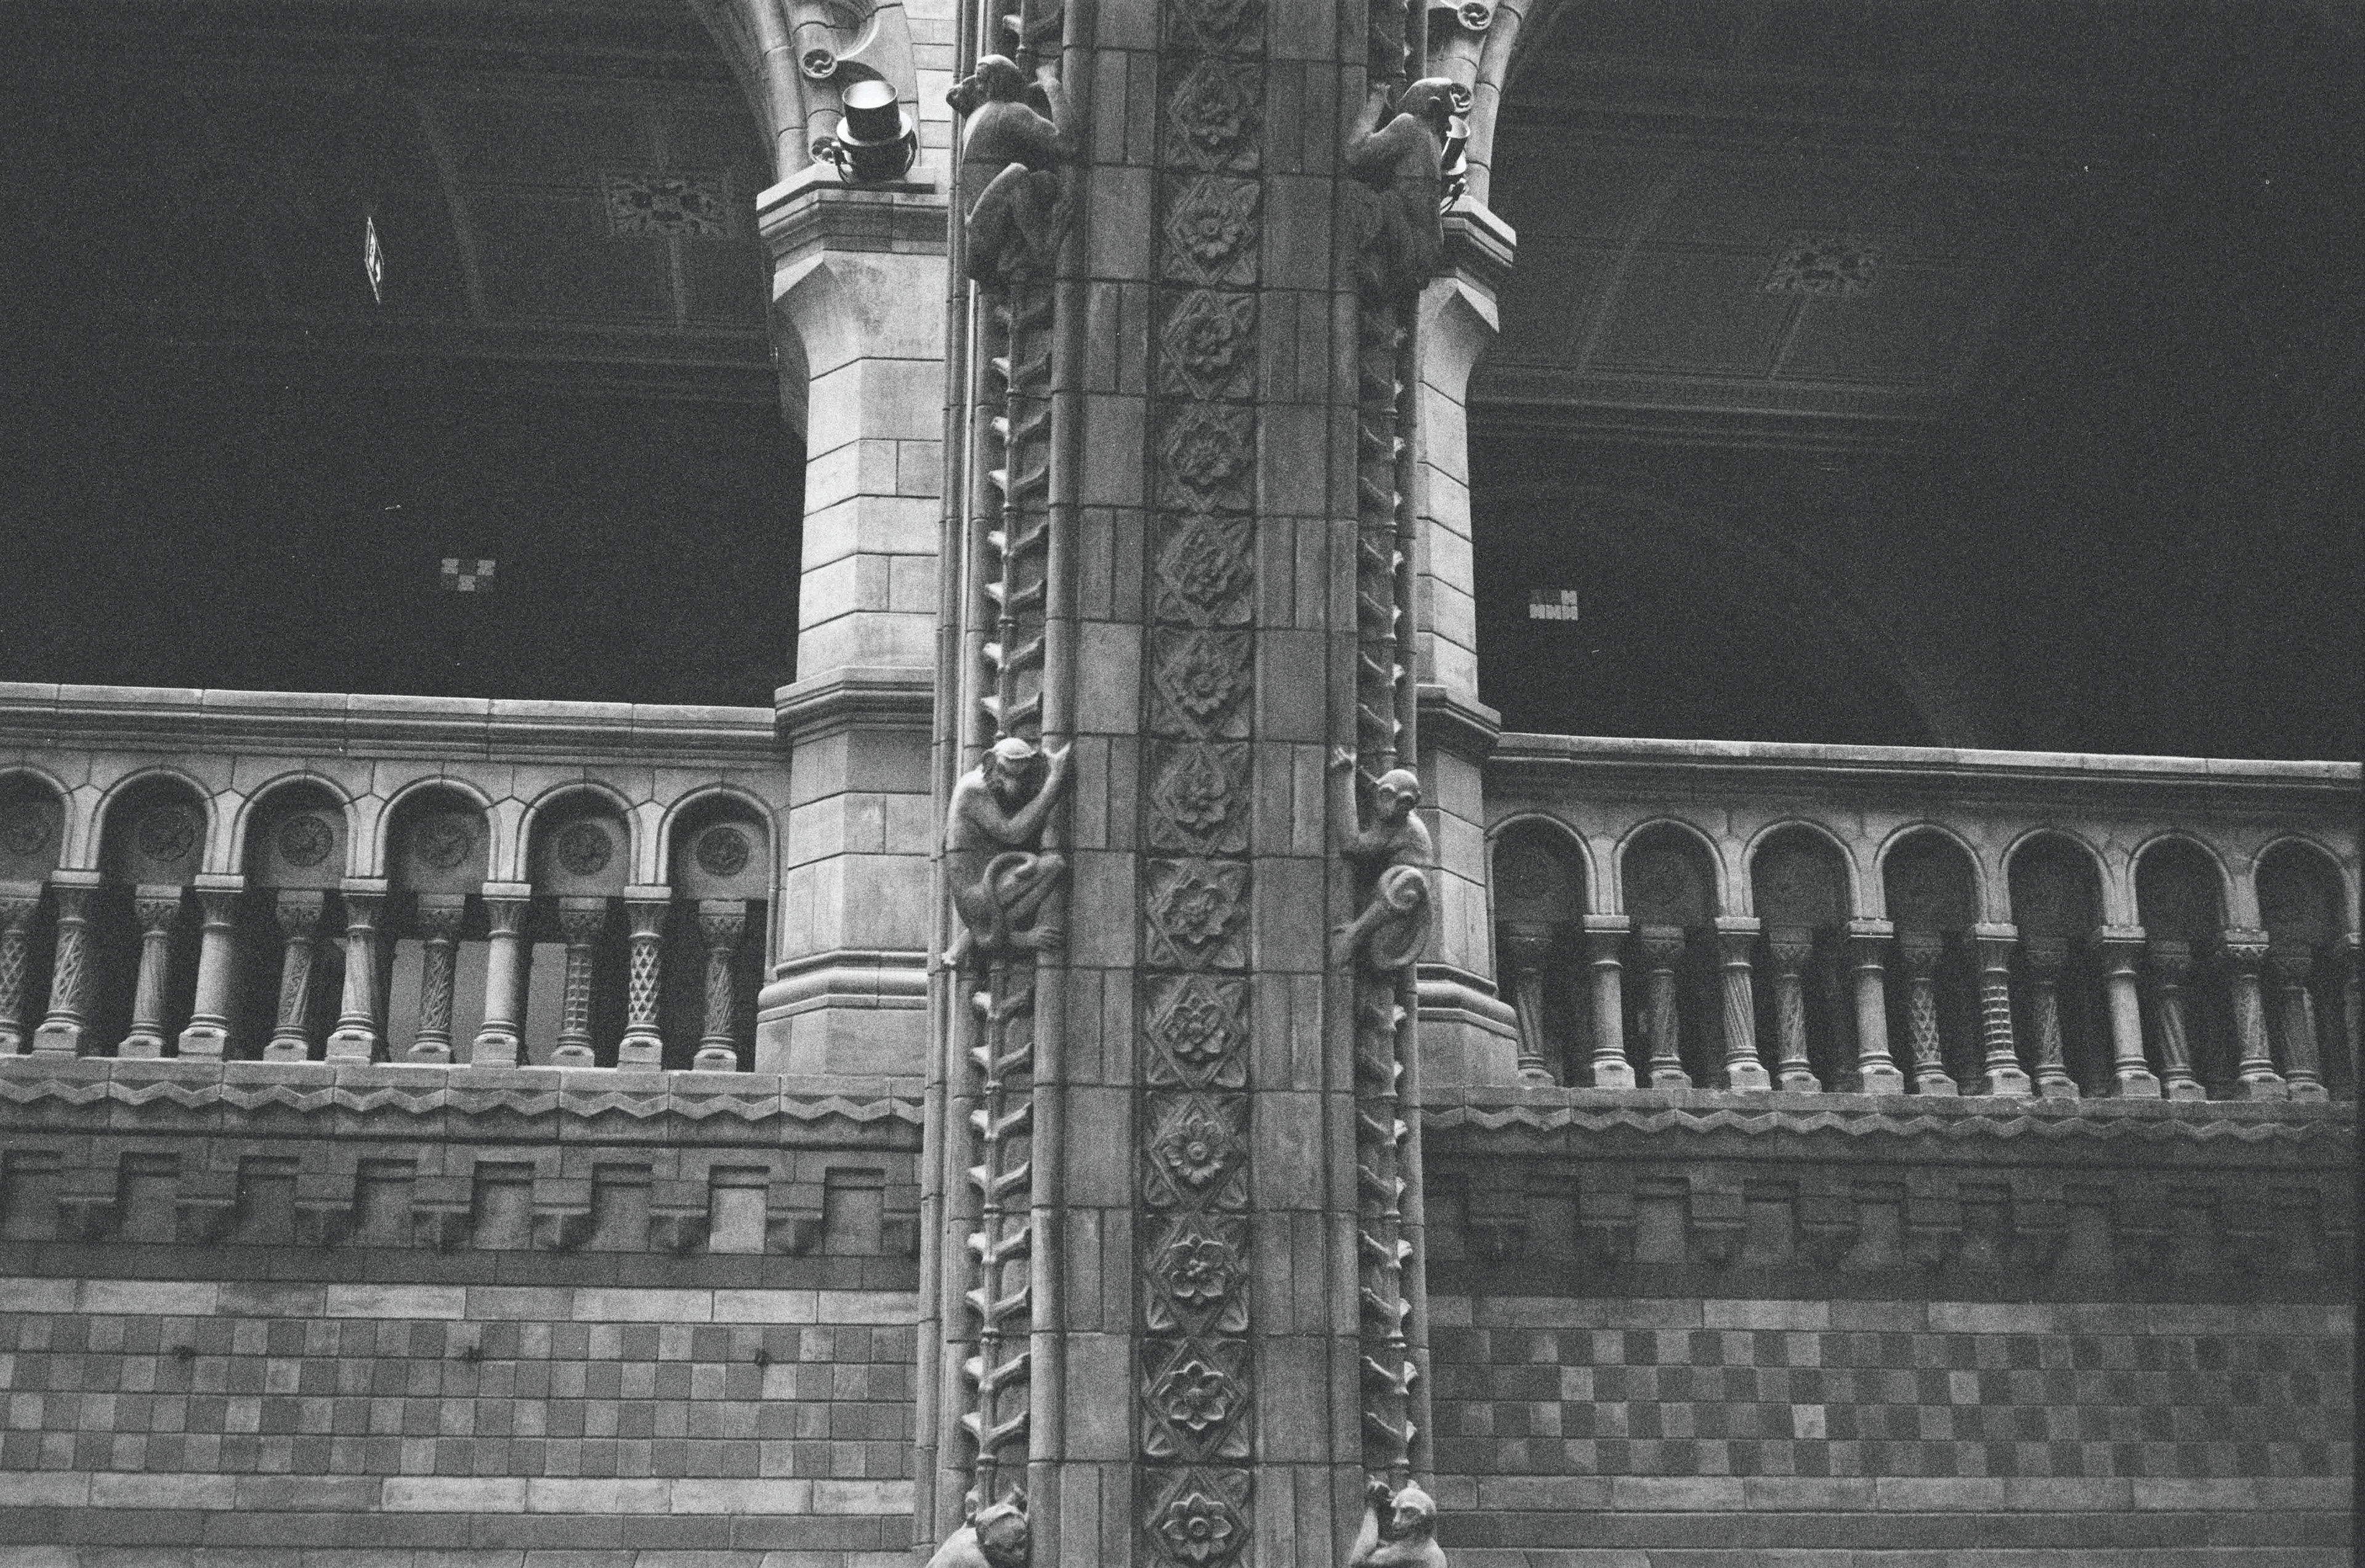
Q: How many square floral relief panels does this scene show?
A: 14